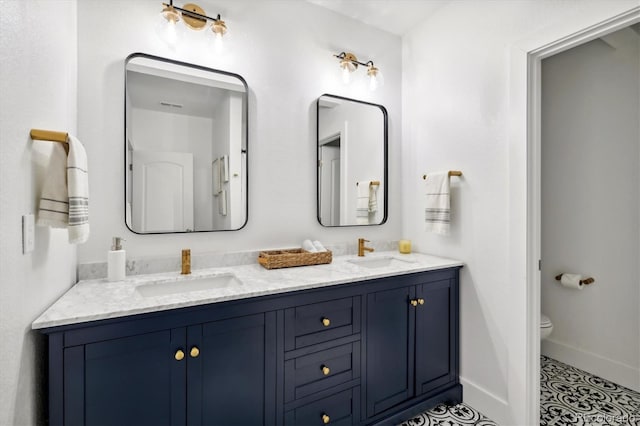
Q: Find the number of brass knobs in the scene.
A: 7